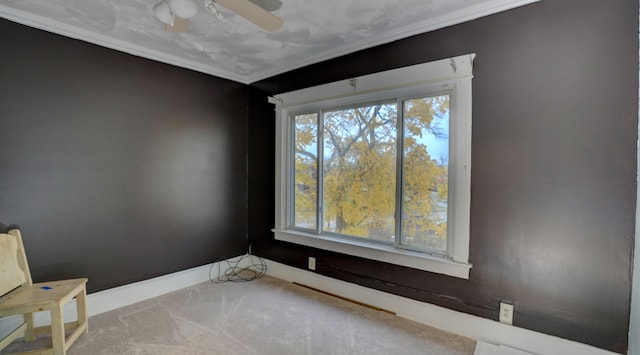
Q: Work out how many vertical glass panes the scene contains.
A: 3